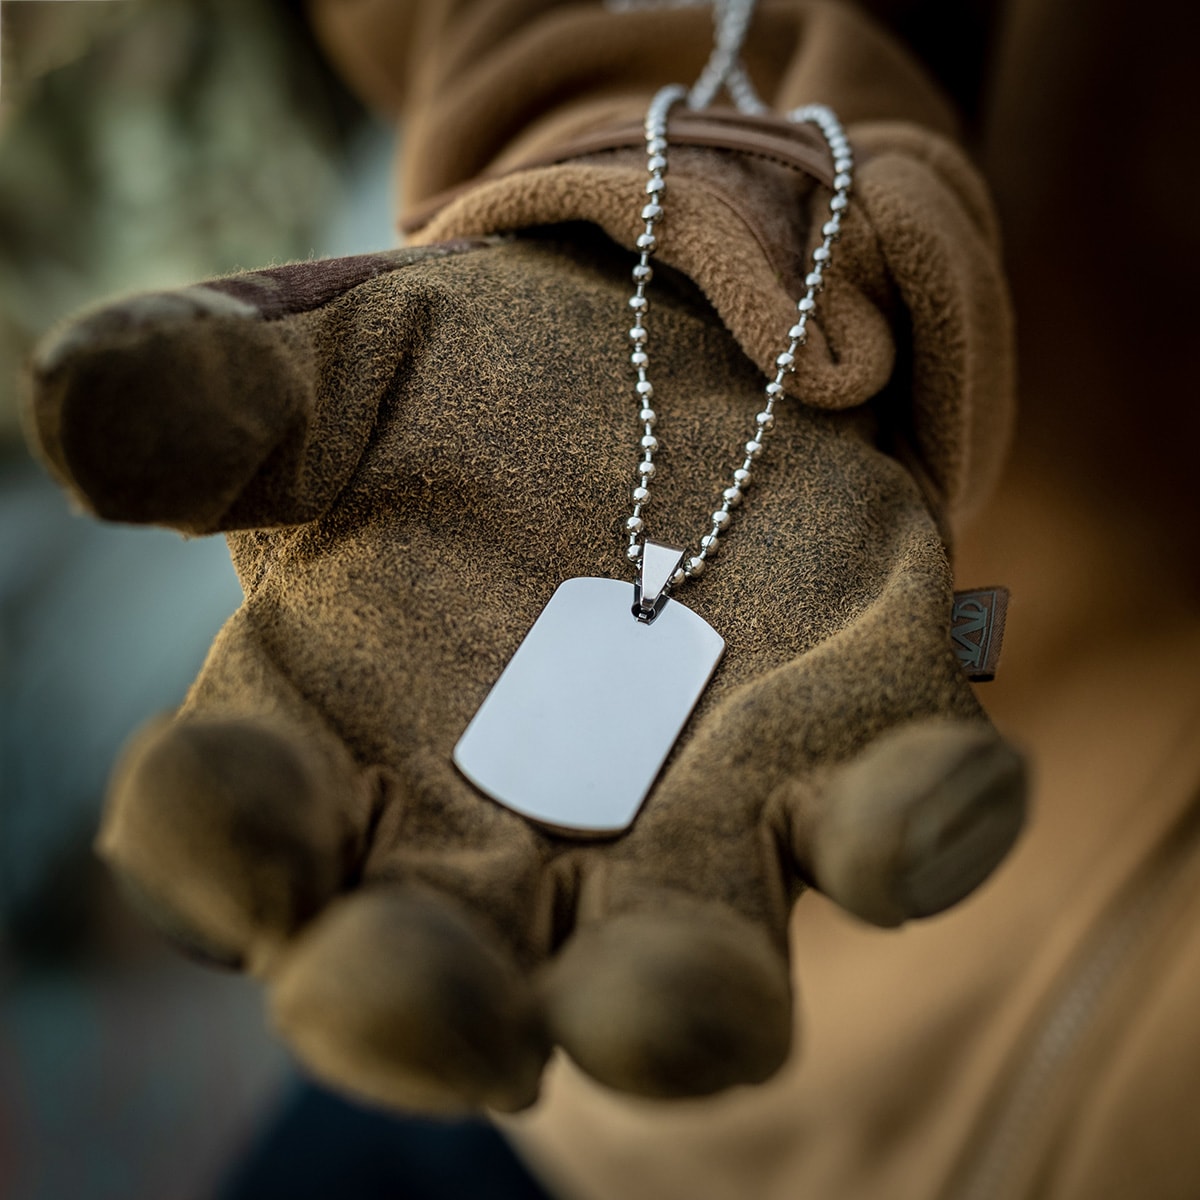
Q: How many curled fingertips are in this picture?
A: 4